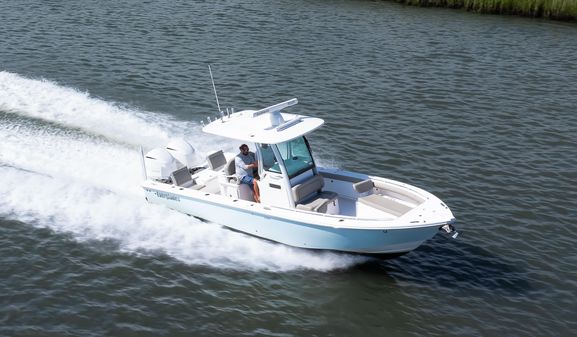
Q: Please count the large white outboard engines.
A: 2